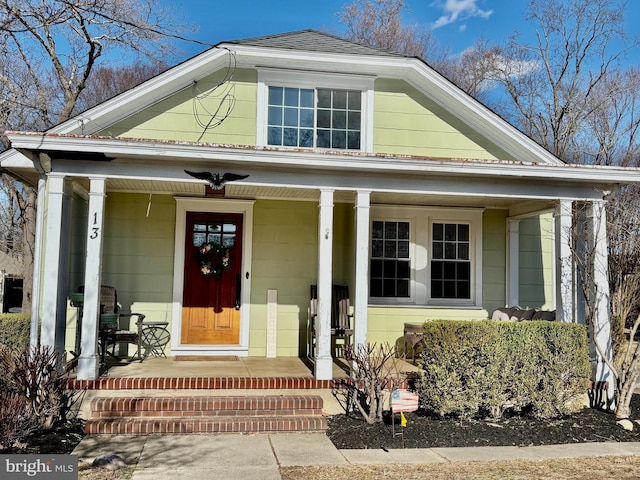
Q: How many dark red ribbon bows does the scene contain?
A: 0